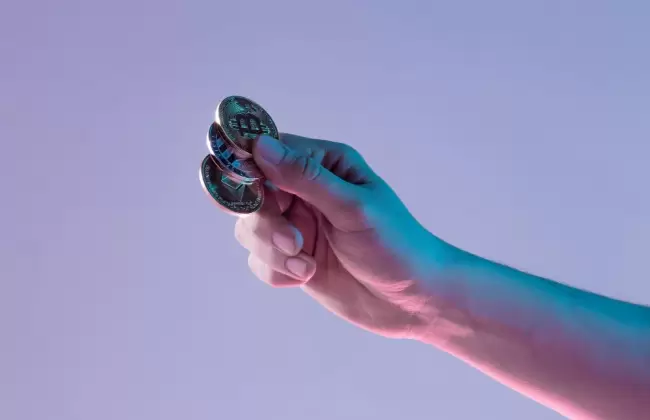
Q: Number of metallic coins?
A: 3